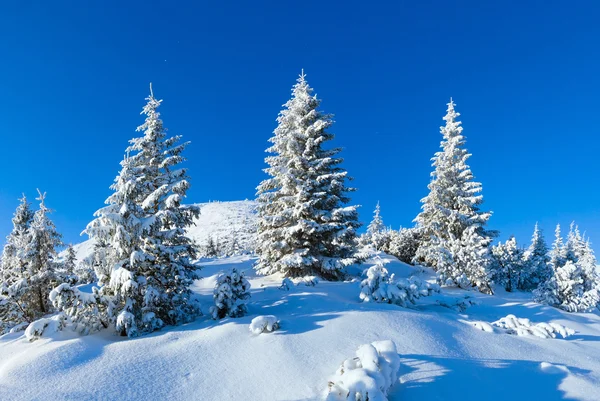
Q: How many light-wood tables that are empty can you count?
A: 0